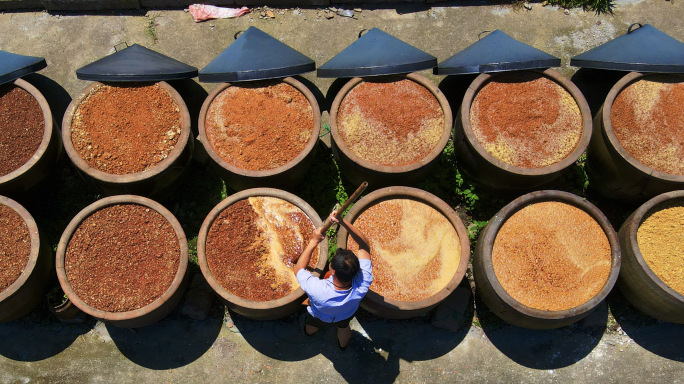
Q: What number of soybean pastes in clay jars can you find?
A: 12